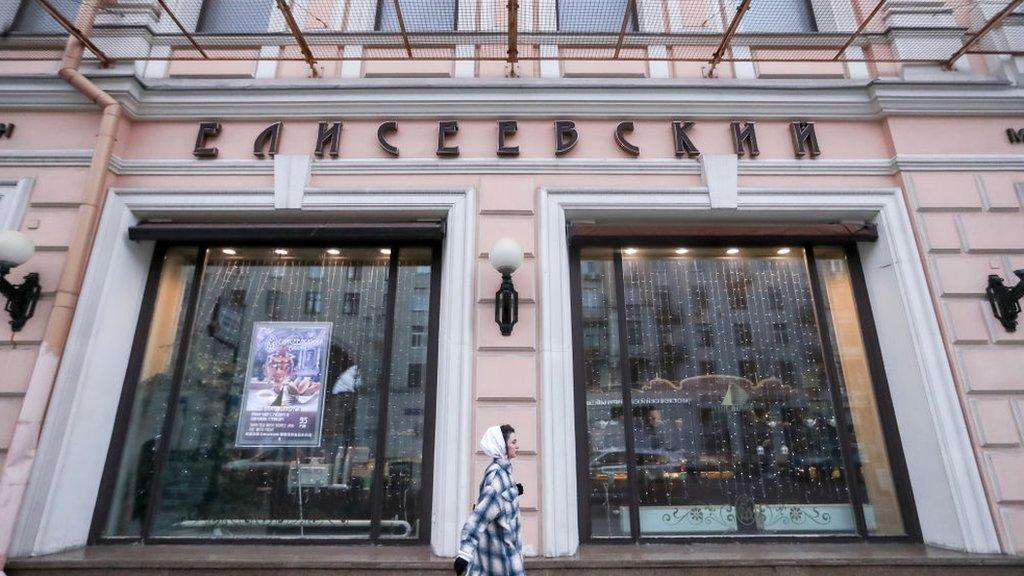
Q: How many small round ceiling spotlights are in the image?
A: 8